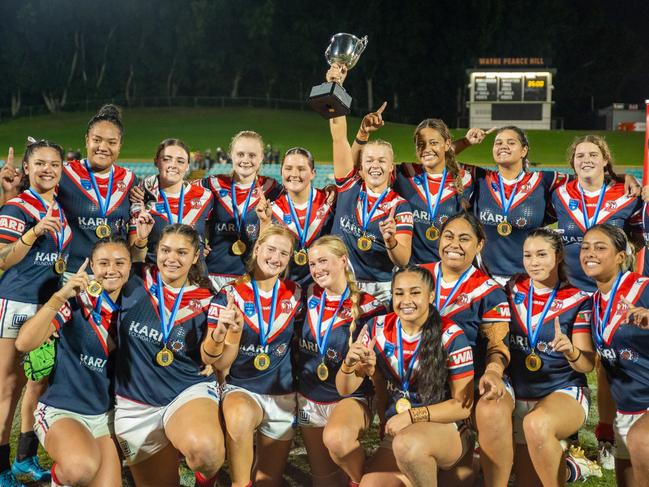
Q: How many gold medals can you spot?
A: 13